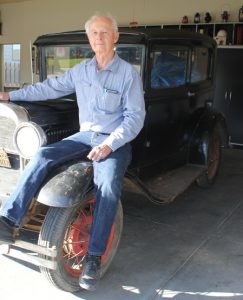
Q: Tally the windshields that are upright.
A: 1